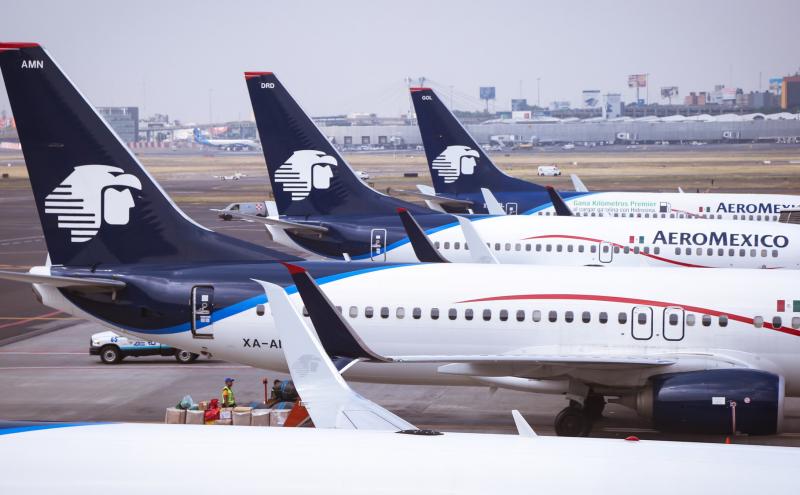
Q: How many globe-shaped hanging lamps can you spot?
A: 0